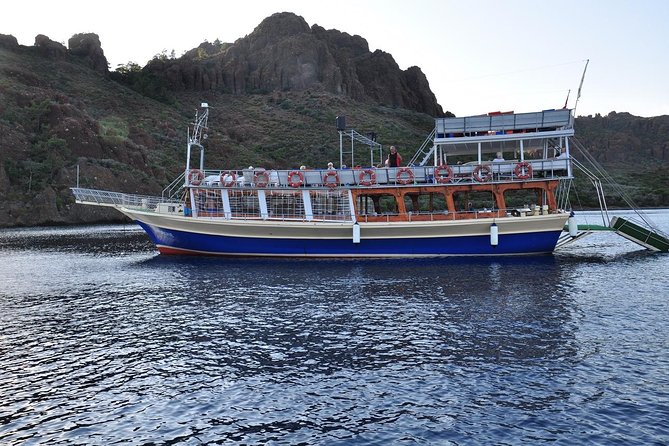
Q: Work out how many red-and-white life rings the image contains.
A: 10